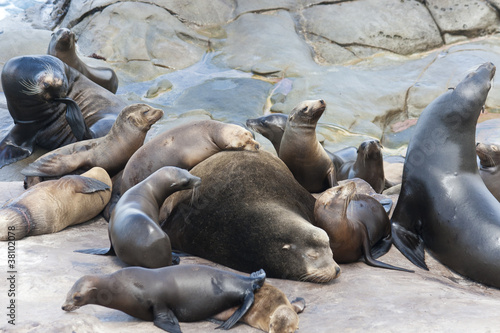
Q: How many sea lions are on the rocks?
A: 15